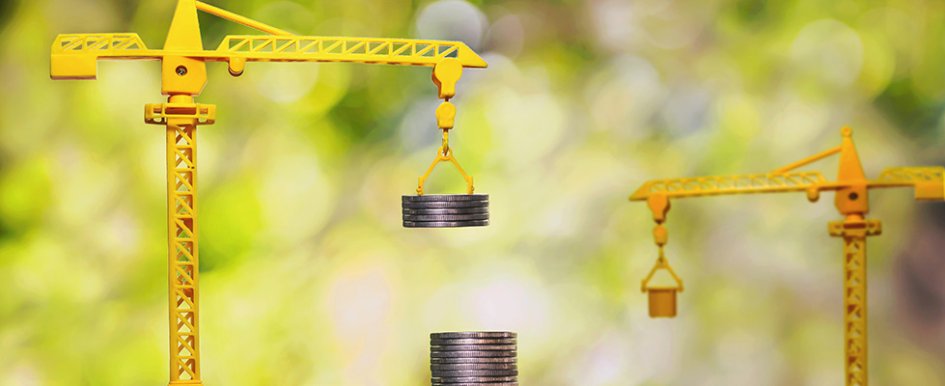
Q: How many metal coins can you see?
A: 14